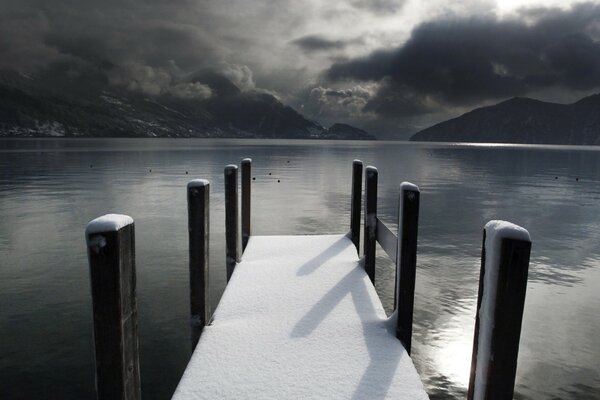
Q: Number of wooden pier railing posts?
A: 8